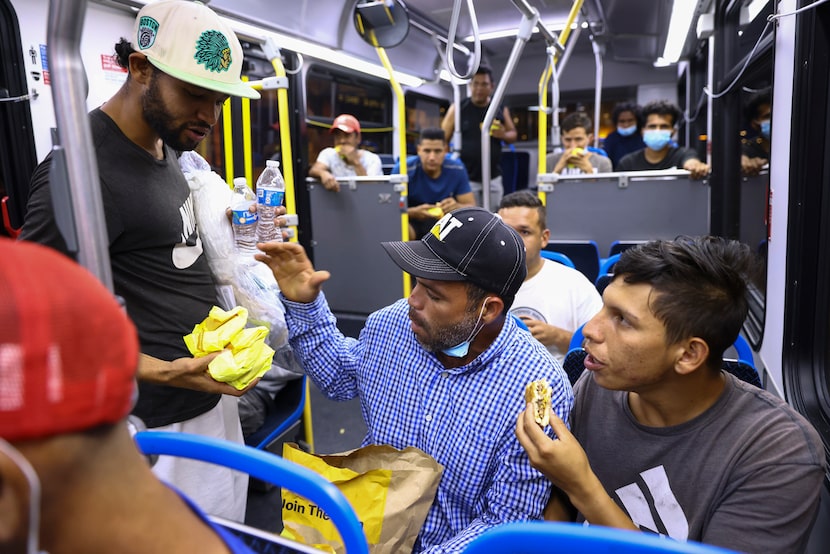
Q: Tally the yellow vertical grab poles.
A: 5